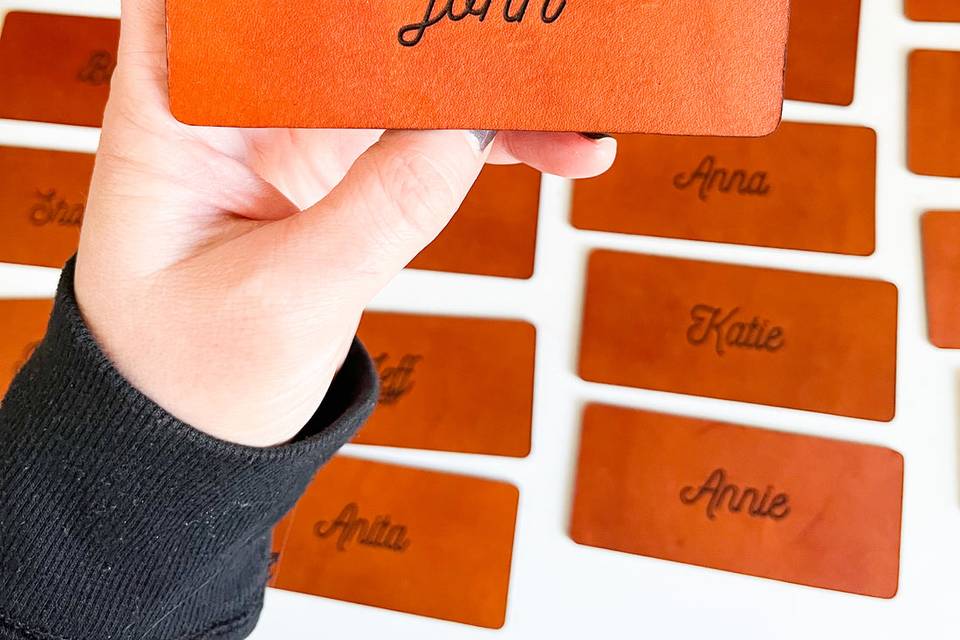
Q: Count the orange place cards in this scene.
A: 14